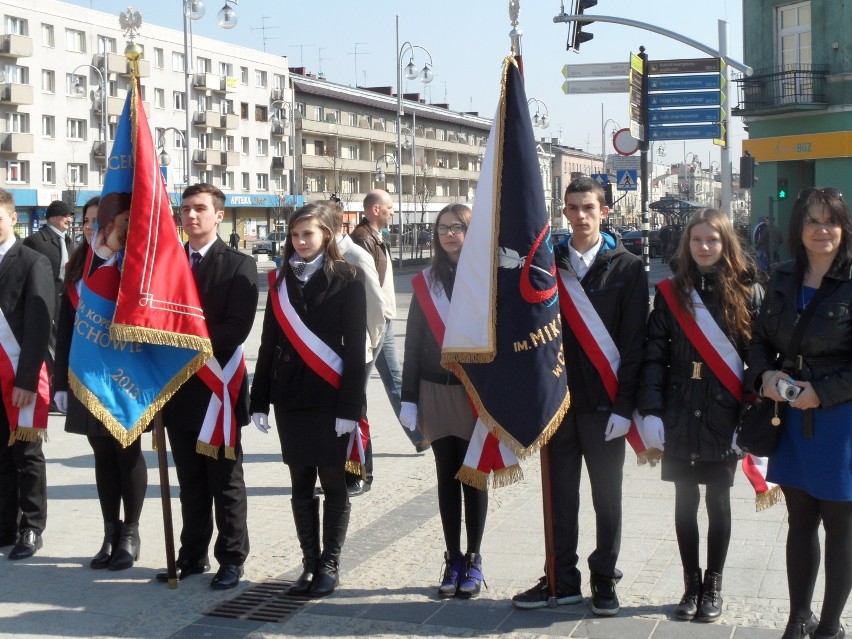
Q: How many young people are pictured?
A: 7